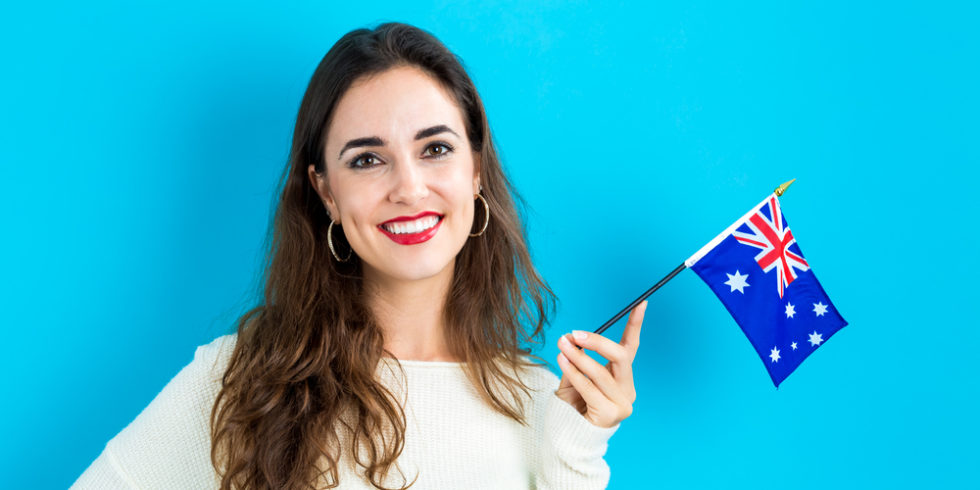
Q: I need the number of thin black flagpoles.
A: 1